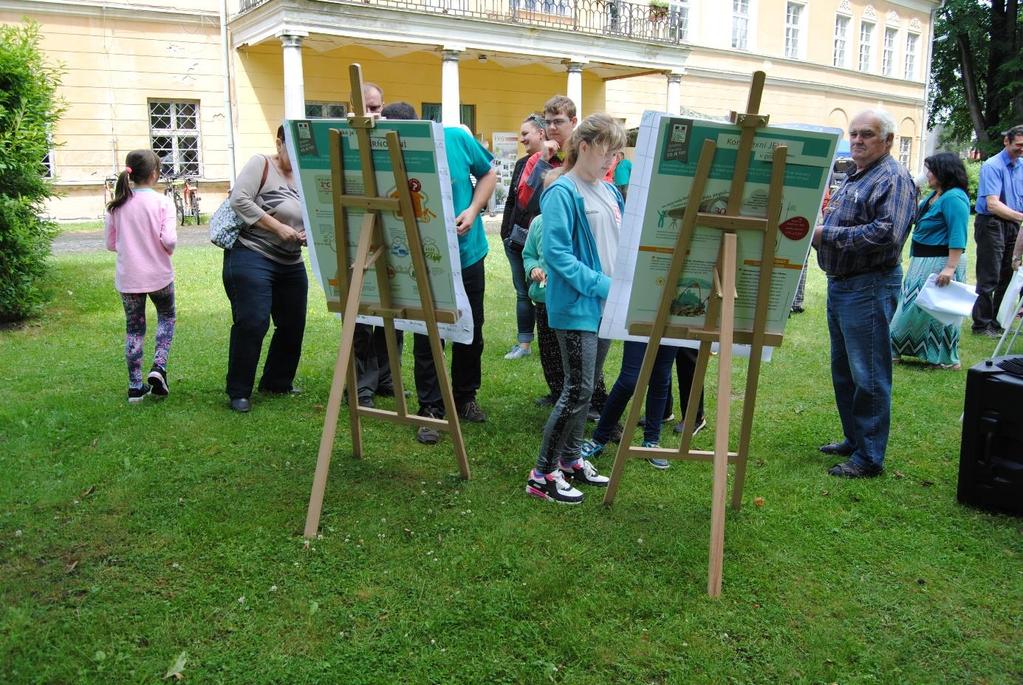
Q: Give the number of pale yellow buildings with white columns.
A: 1